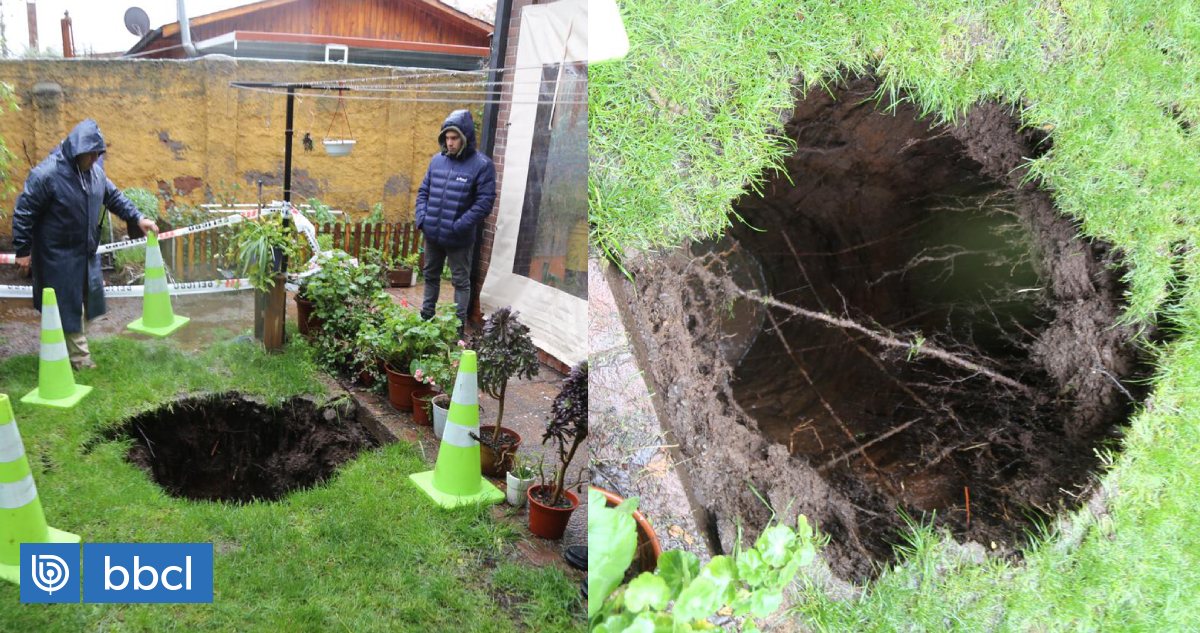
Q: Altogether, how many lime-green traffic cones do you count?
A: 4